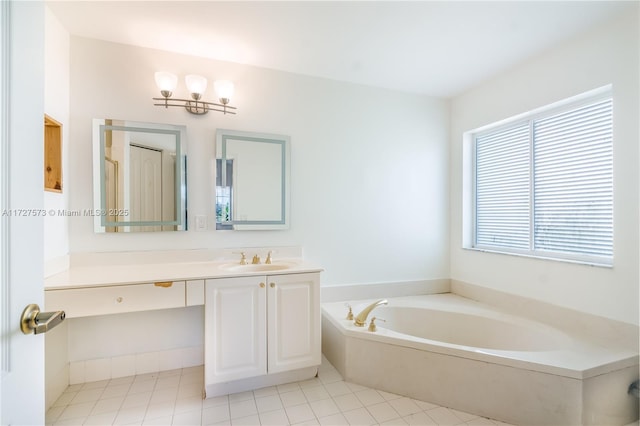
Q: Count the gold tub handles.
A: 2